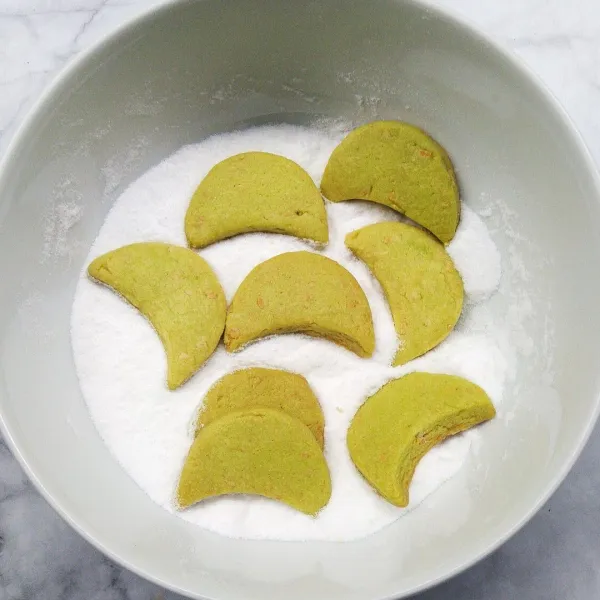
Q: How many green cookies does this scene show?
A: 8